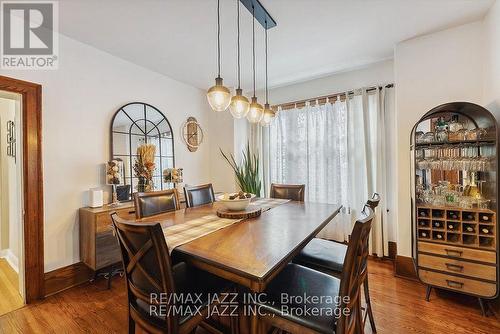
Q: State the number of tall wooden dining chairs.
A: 6